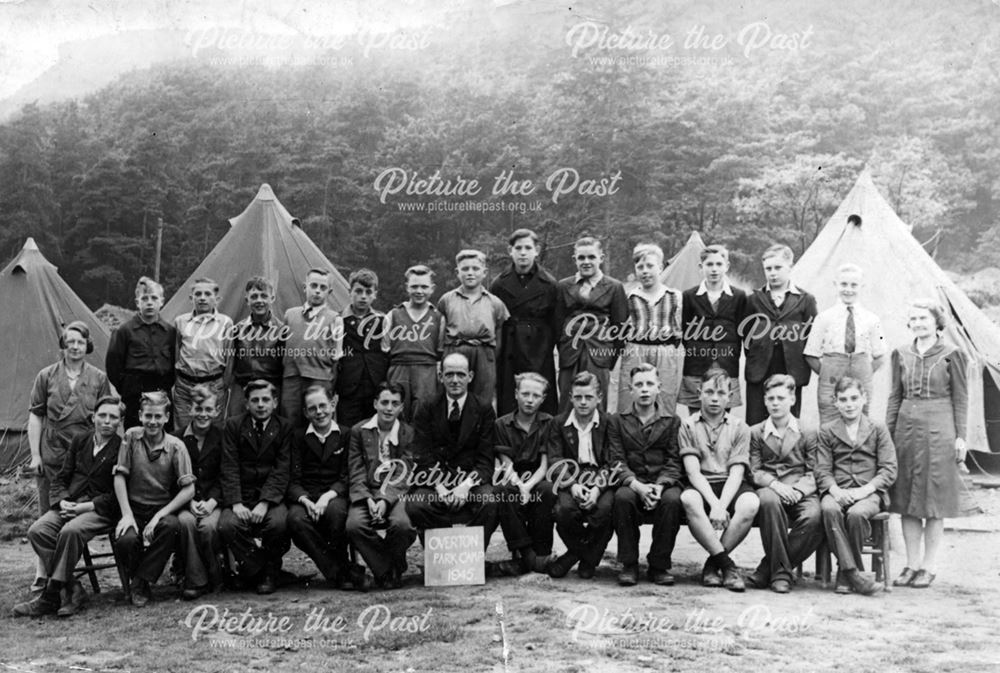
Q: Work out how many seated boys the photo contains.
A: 12